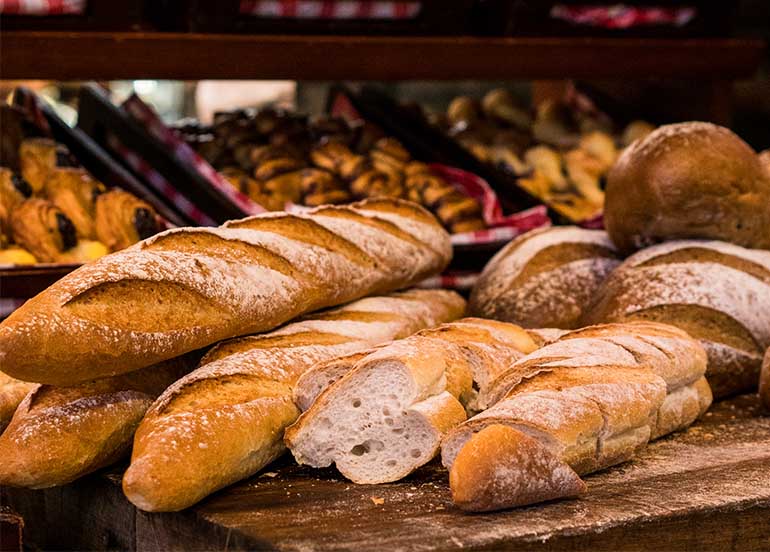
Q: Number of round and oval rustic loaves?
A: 3